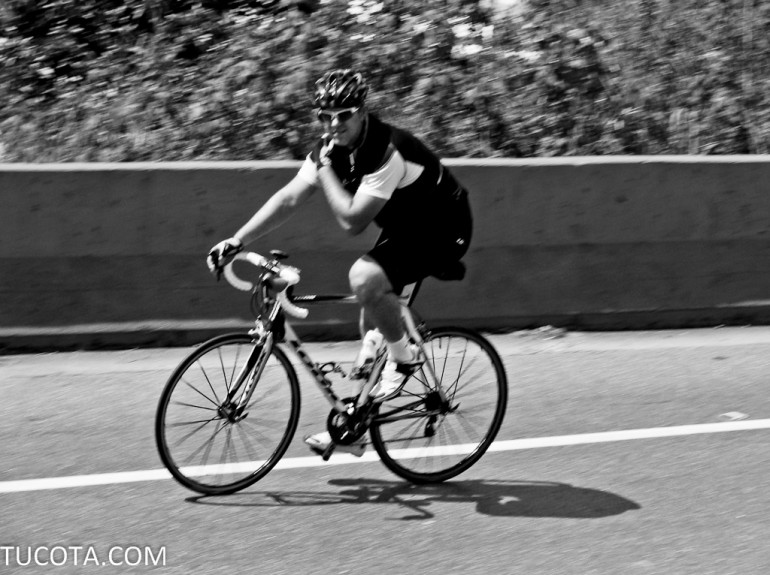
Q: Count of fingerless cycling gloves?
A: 2